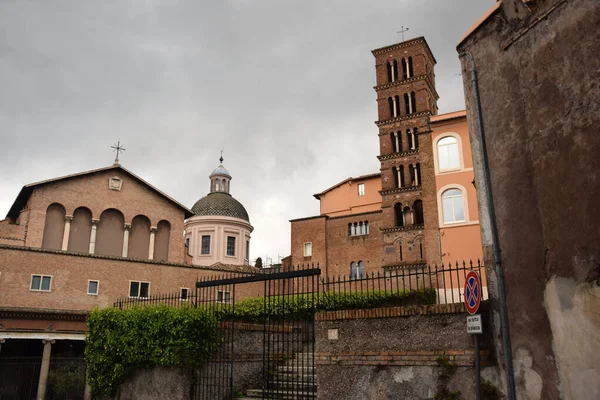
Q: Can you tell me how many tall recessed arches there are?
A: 5